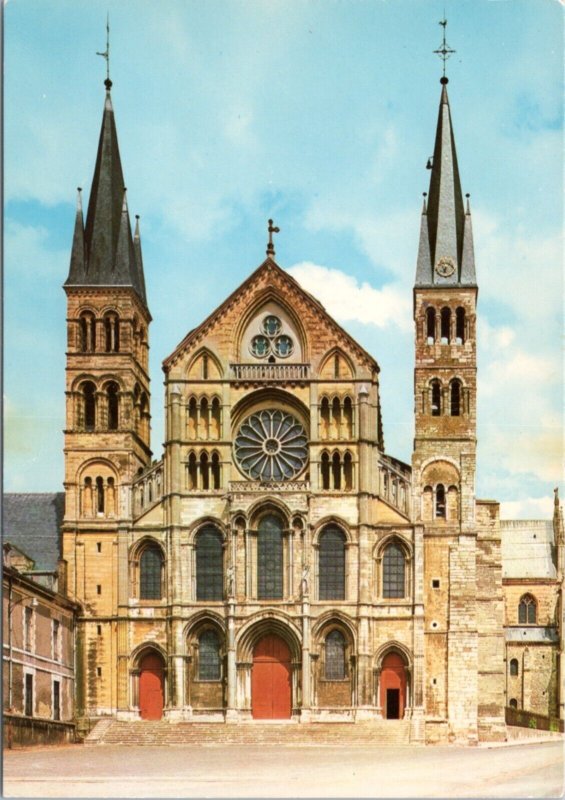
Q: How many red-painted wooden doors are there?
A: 3